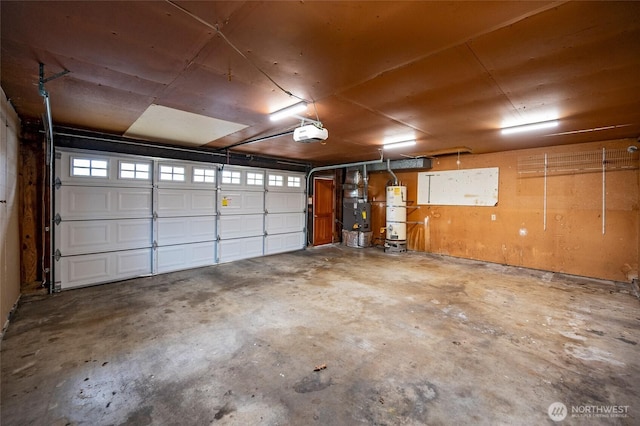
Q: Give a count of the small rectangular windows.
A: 8